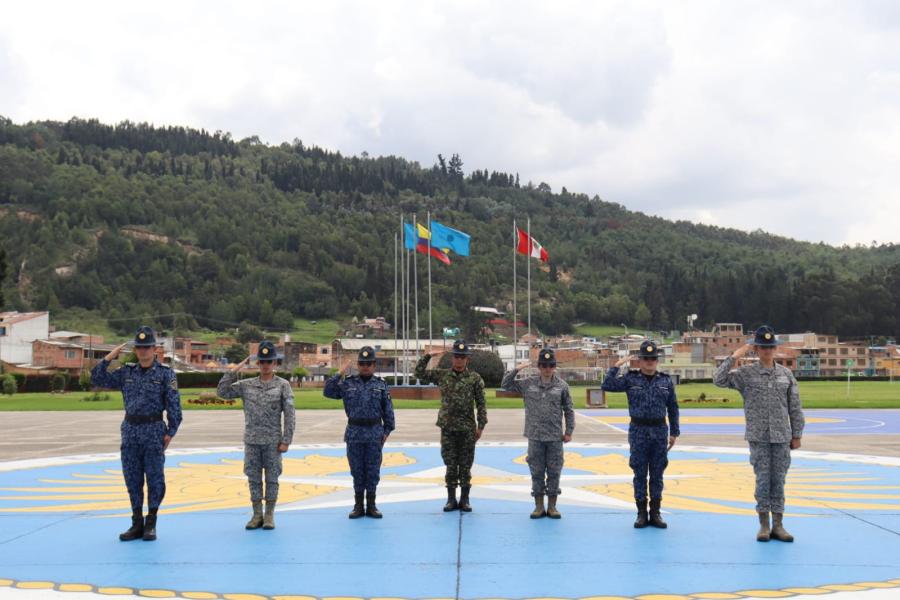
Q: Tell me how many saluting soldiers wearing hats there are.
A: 7